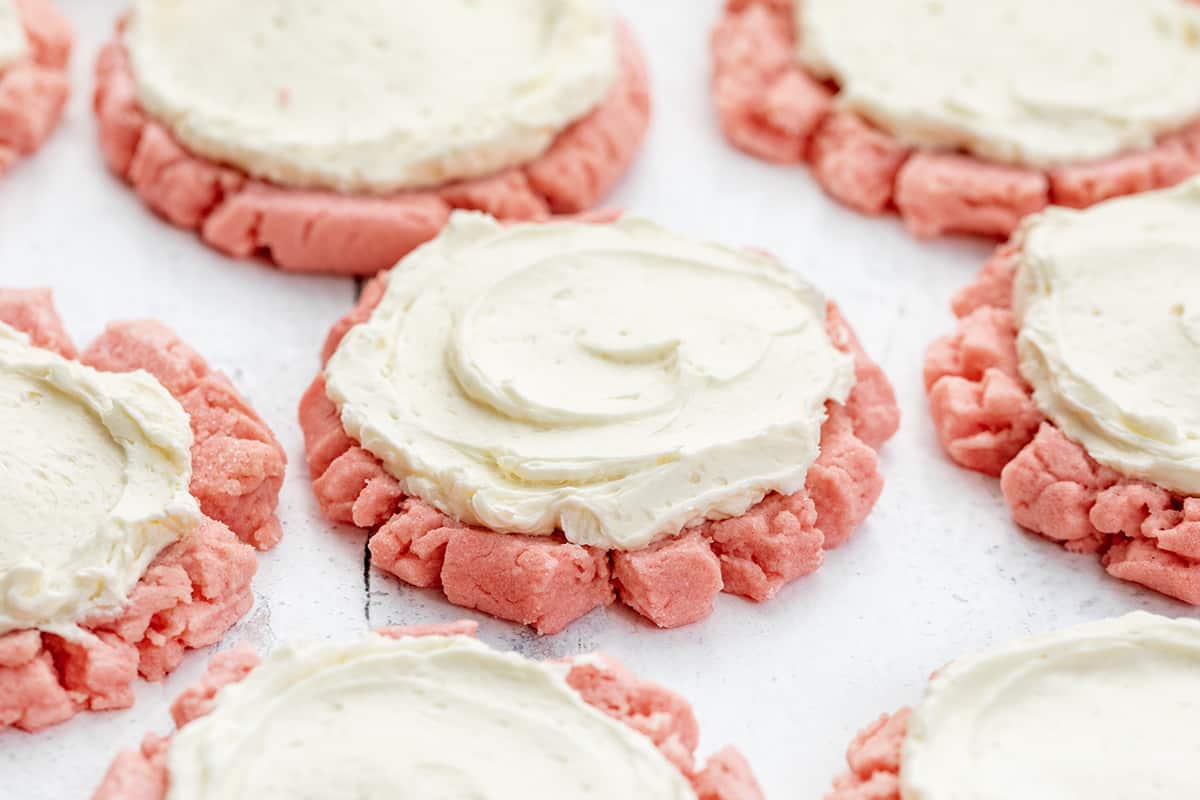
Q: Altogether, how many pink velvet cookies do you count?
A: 8